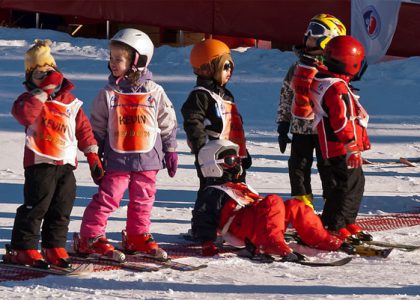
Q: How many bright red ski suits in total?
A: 1